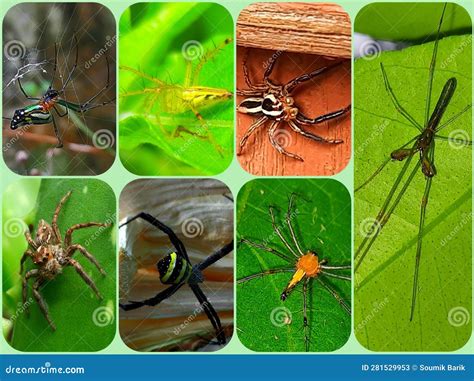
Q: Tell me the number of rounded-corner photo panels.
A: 7